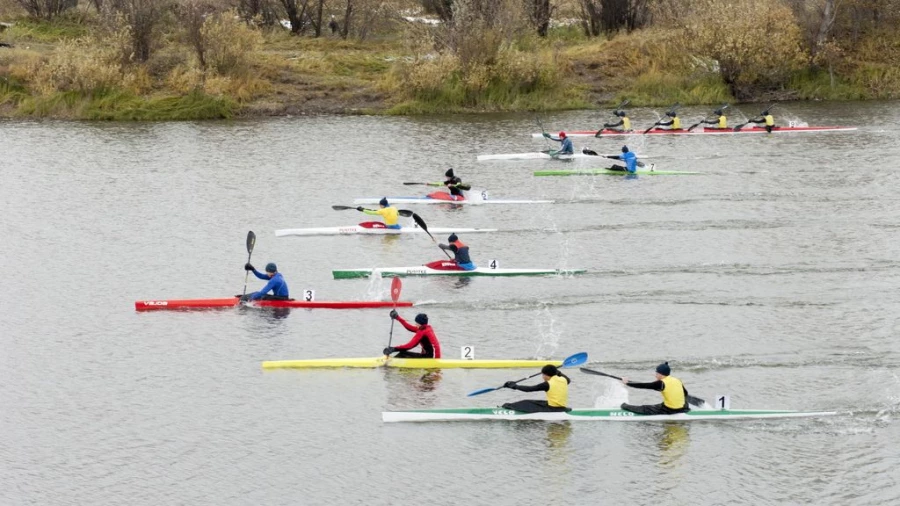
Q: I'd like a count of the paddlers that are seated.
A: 13